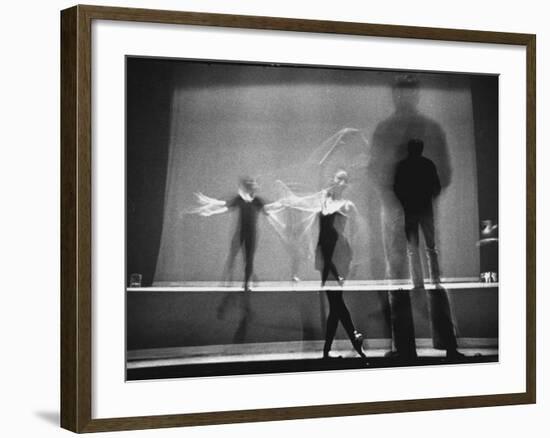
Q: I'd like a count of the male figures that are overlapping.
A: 2